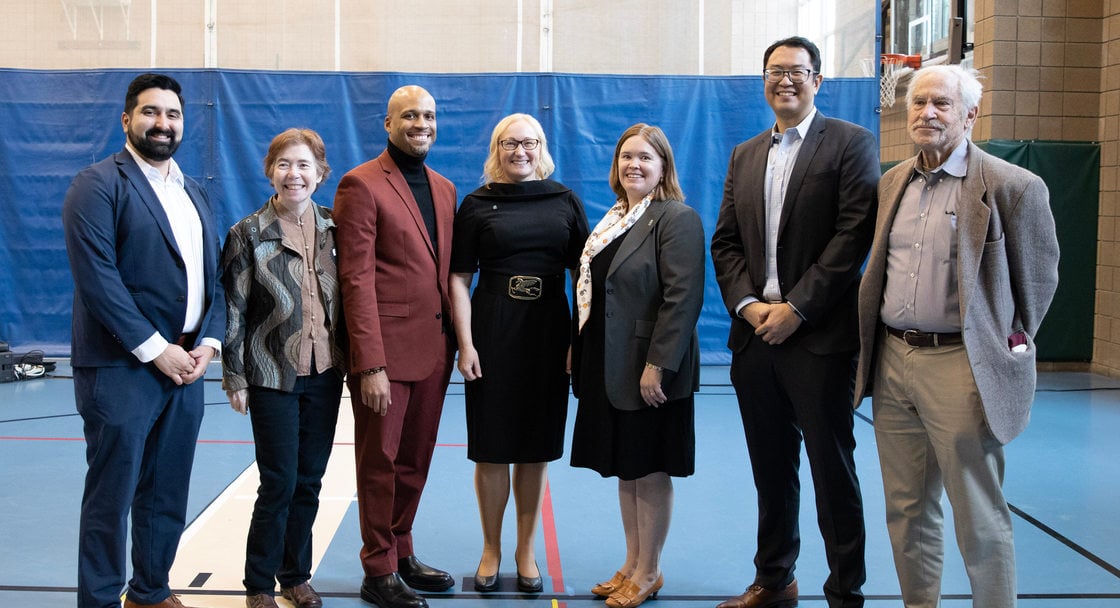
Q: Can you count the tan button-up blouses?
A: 1